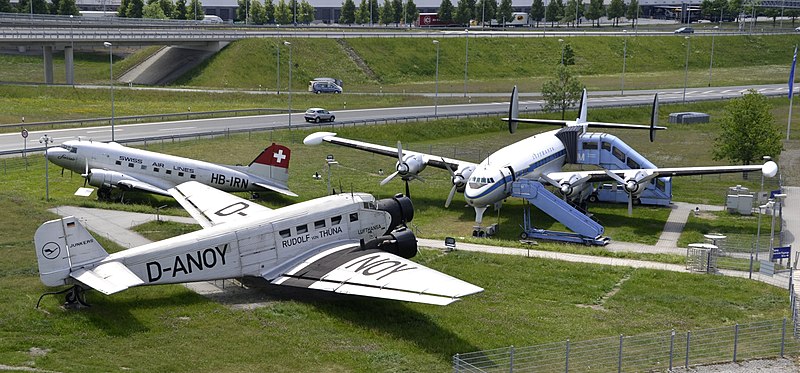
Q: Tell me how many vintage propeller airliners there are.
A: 3